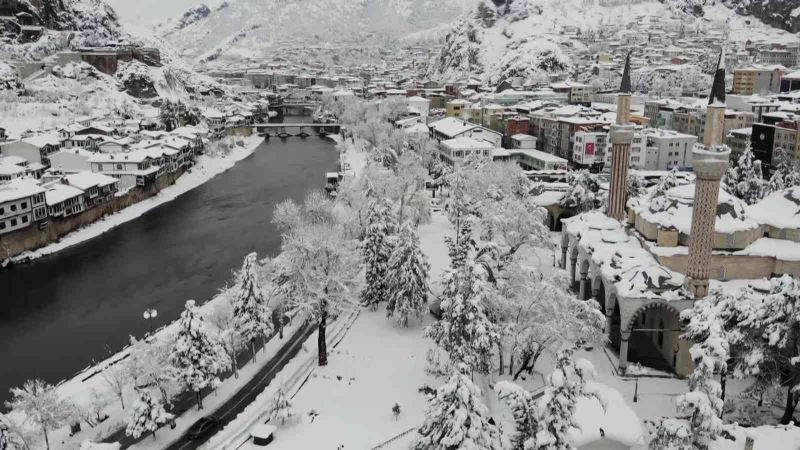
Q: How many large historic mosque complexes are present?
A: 1